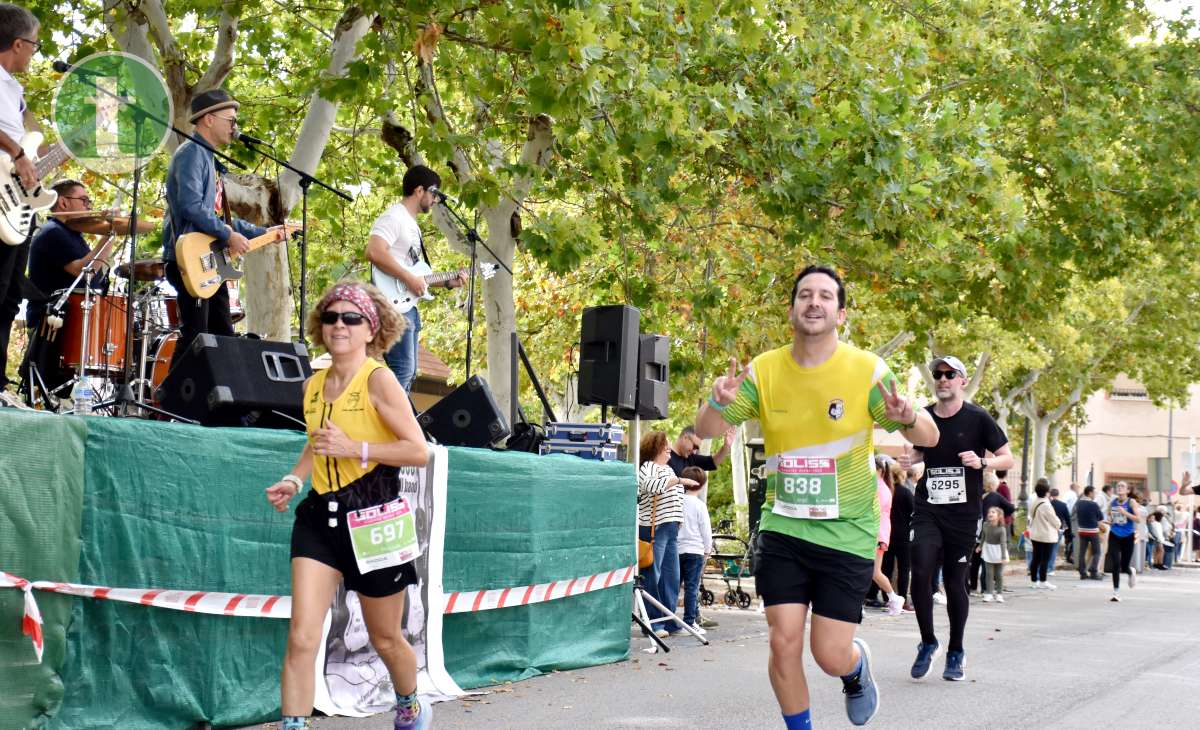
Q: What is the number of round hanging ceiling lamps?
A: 0